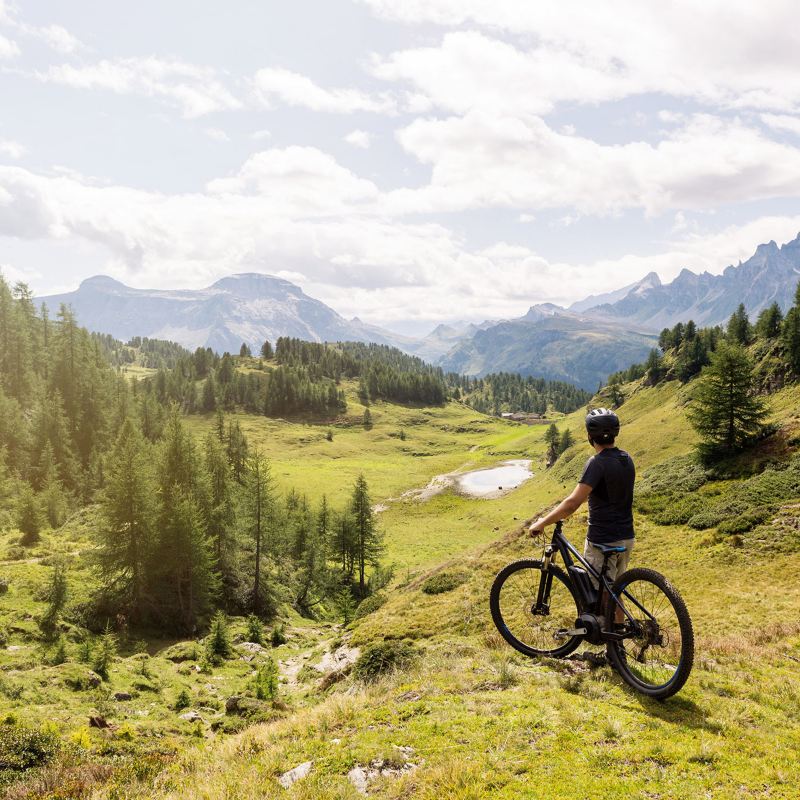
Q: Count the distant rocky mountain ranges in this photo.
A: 2